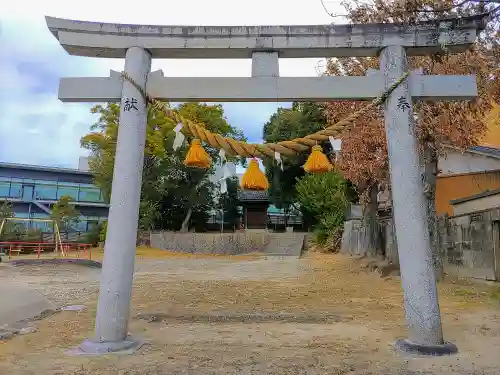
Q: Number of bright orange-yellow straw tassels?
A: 3